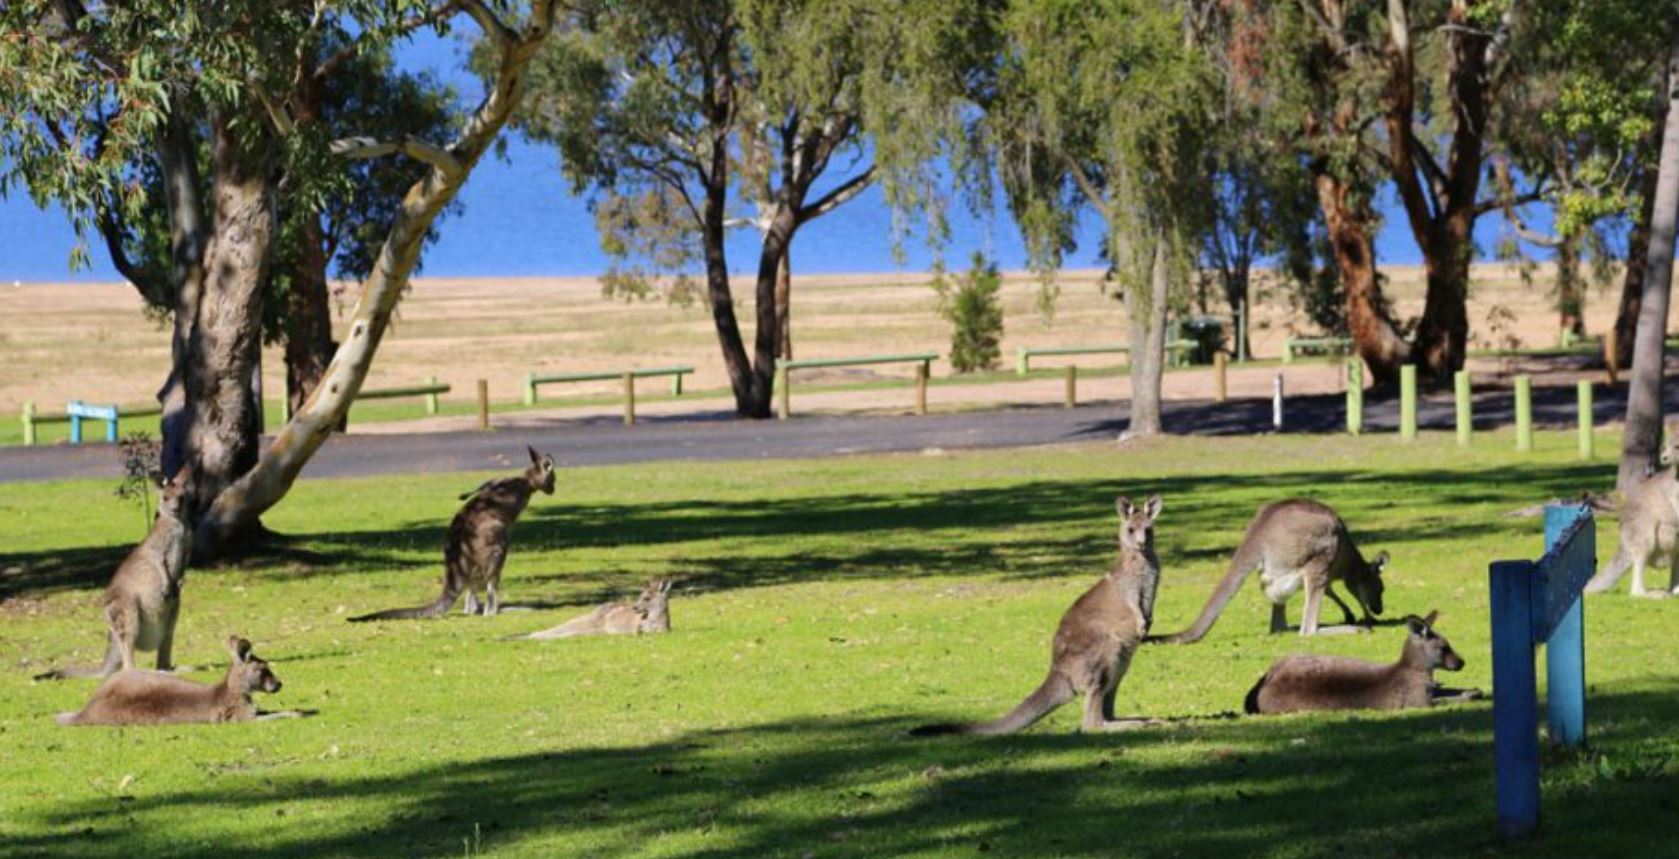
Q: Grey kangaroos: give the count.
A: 8